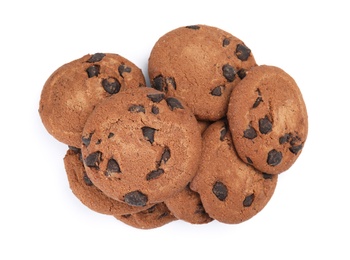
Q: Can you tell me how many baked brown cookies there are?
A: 8